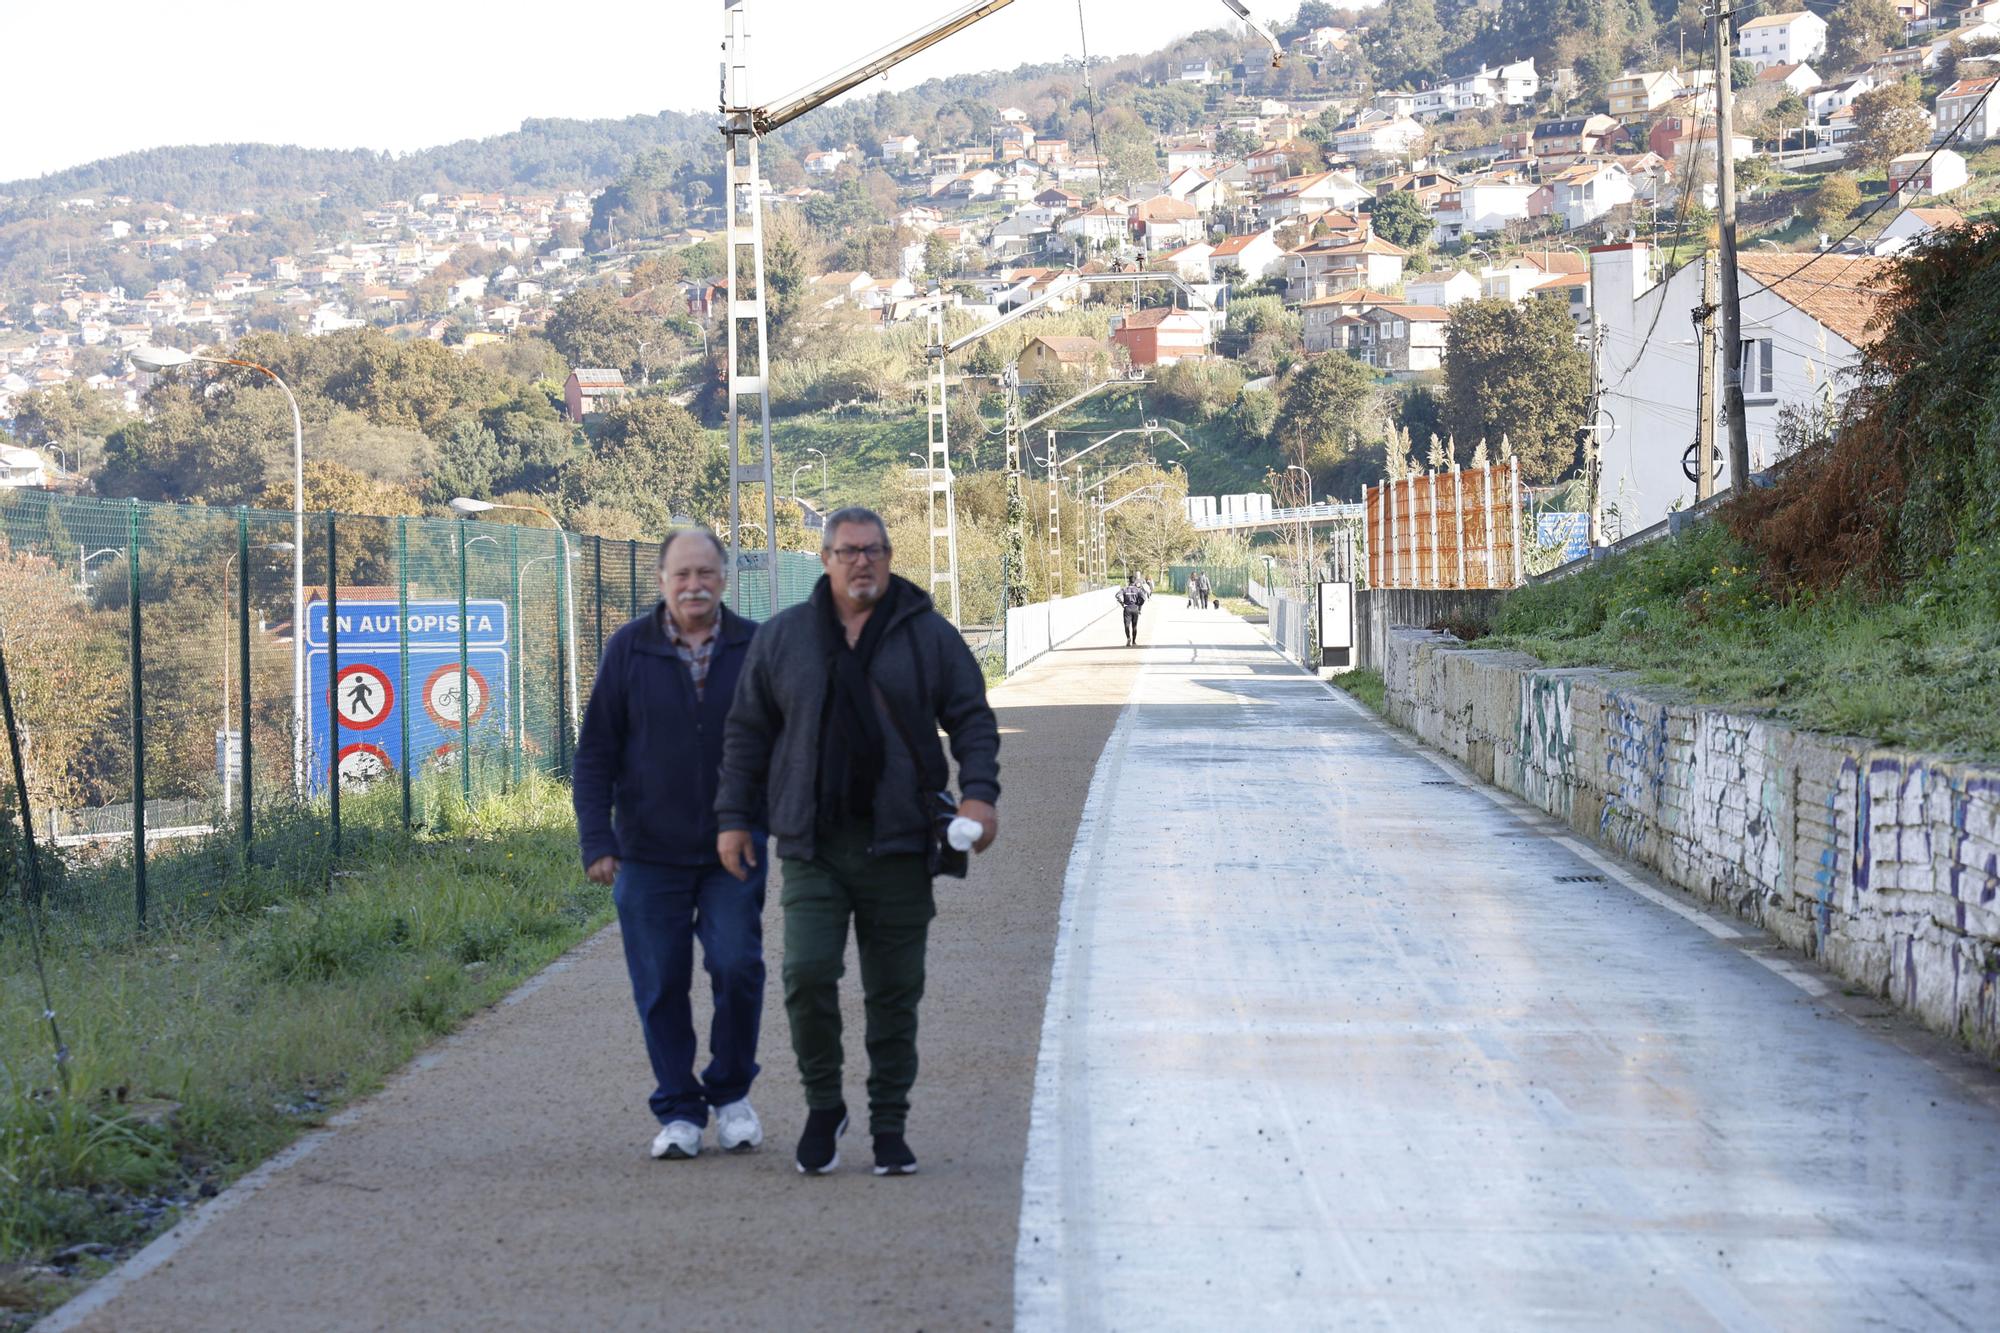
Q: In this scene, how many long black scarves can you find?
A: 1